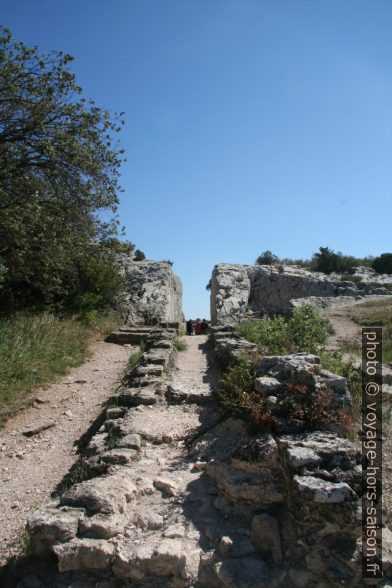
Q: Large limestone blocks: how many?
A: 2